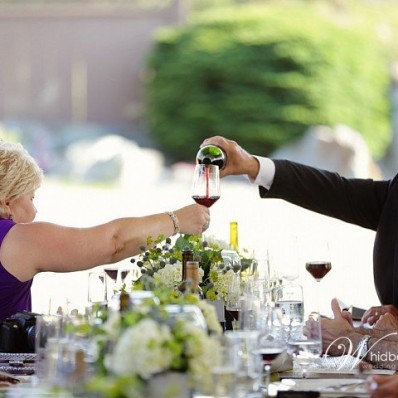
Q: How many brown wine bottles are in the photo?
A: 2